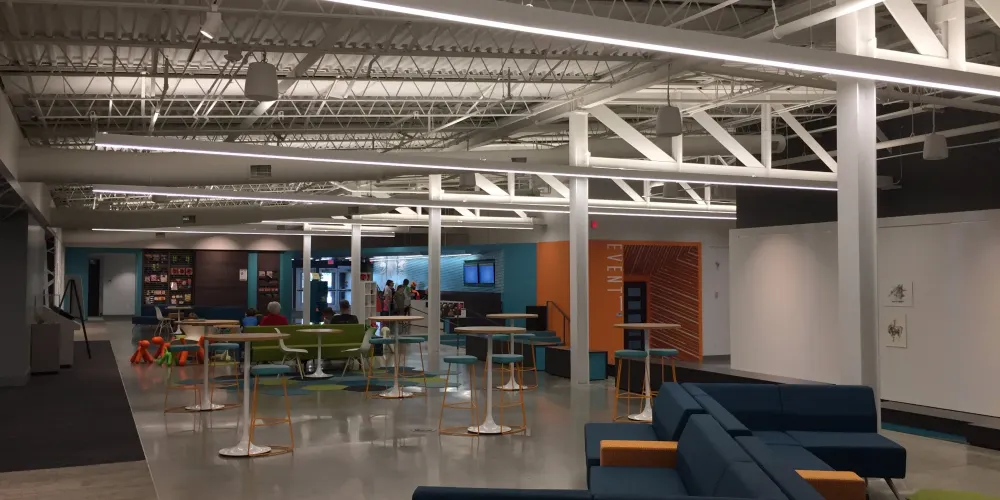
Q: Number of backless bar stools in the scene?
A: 11